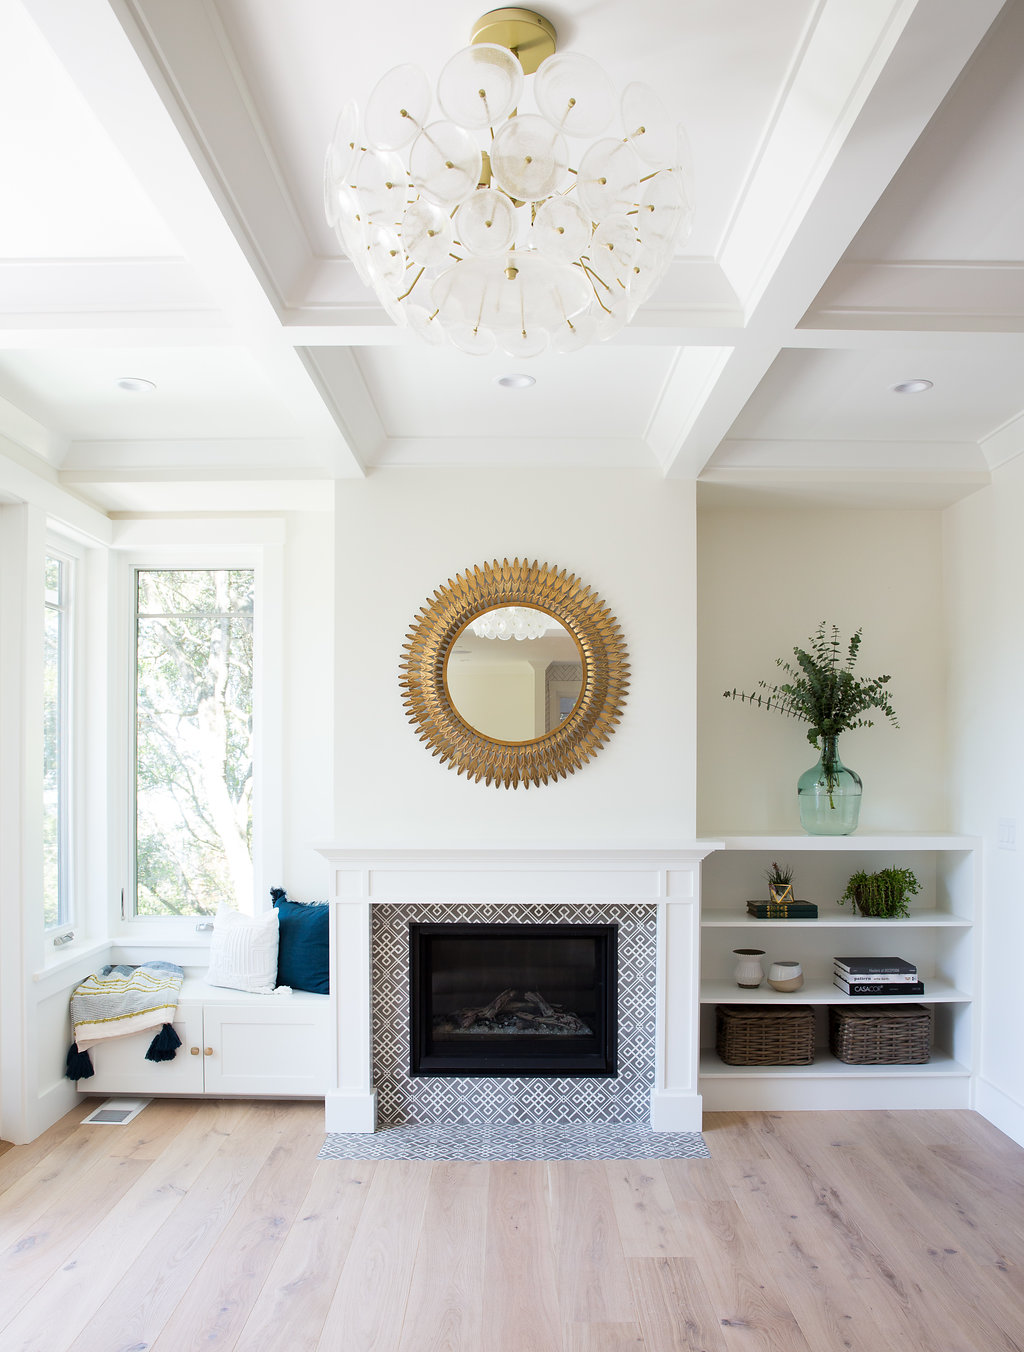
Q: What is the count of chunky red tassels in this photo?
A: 0